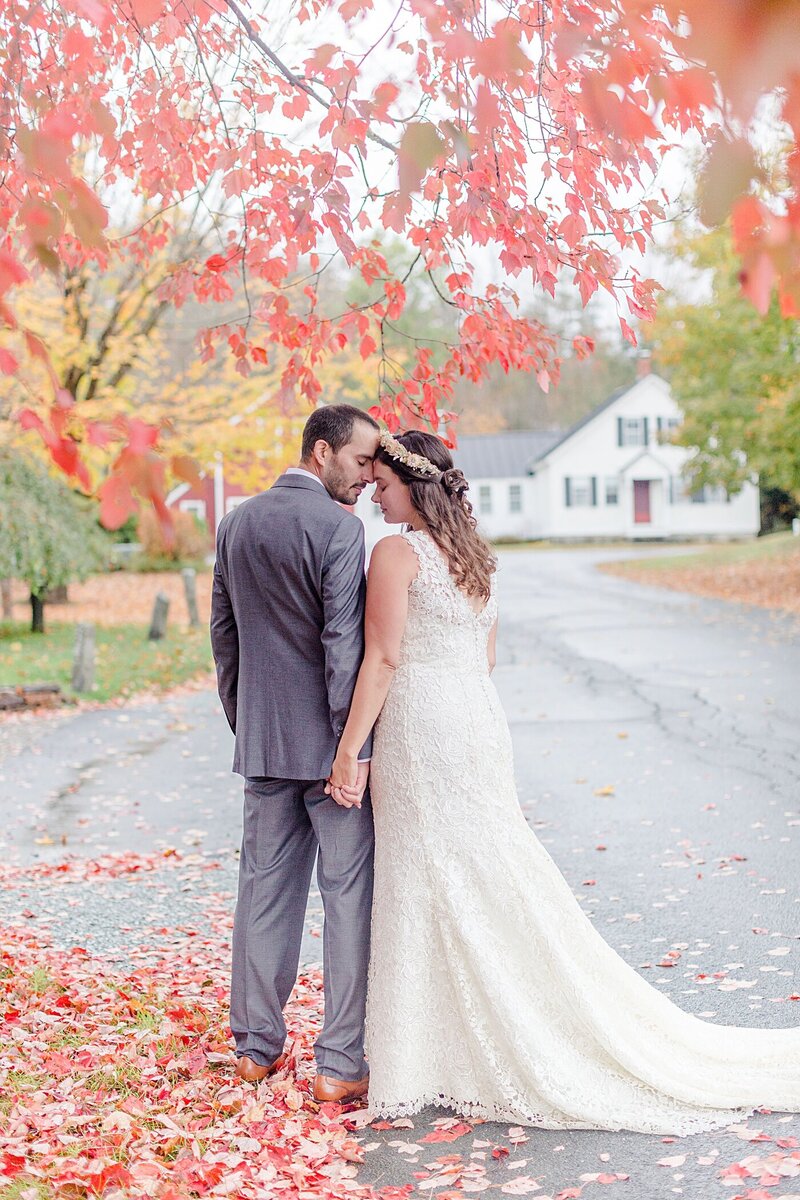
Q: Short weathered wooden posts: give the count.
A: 3